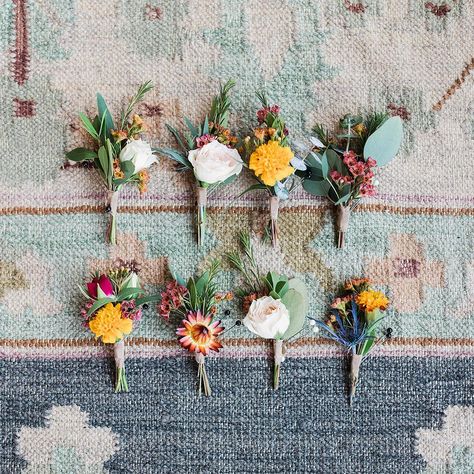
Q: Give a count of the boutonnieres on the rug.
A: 8